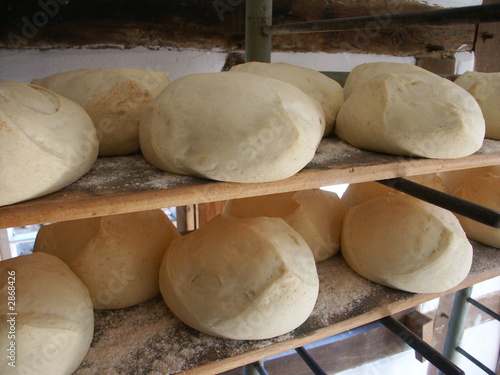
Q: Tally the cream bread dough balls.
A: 14